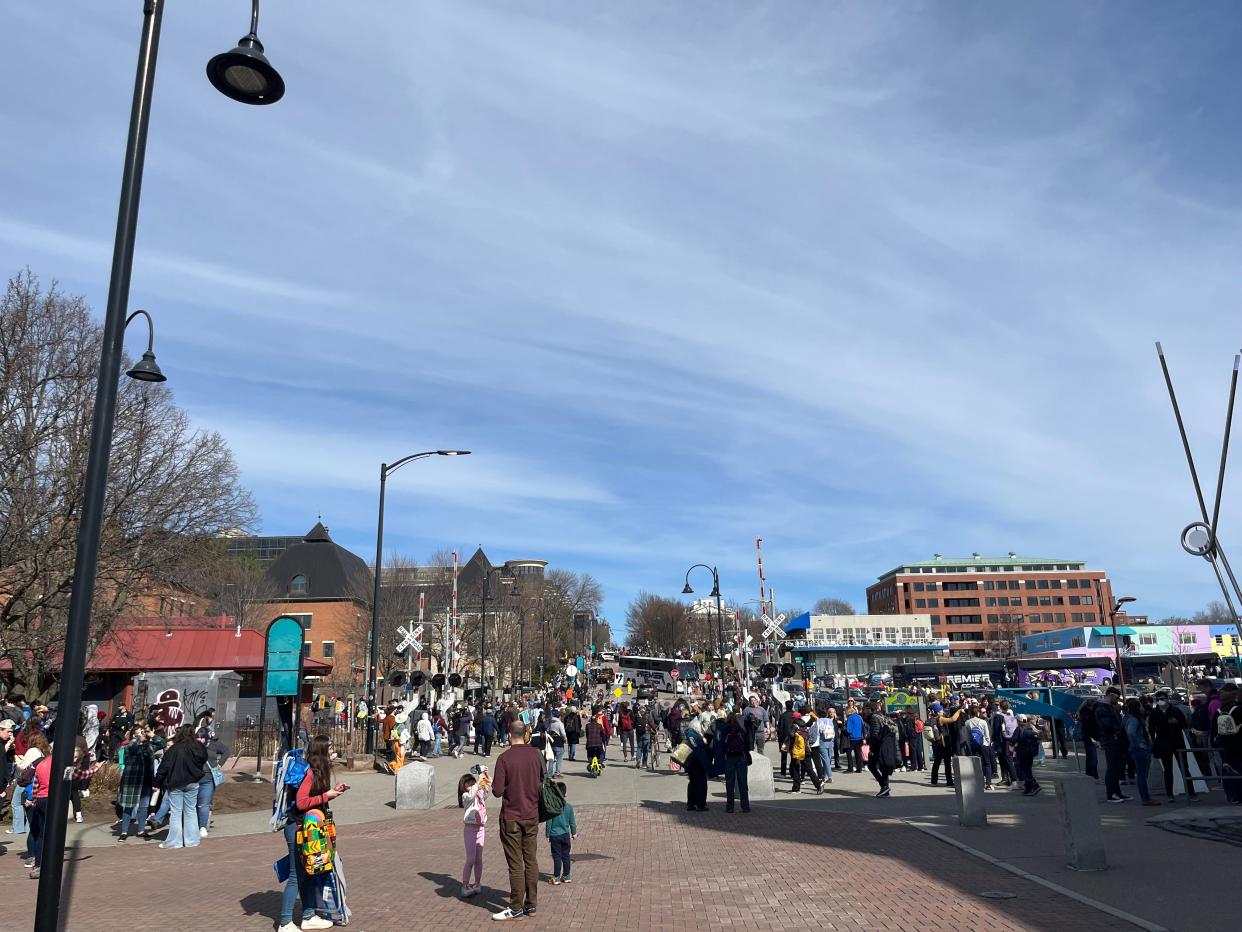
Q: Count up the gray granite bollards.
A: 4